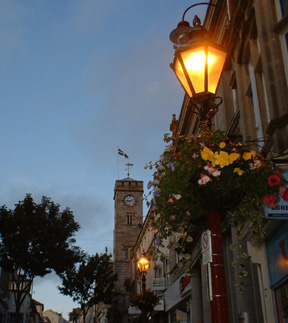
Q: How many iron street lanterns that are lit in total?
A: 2